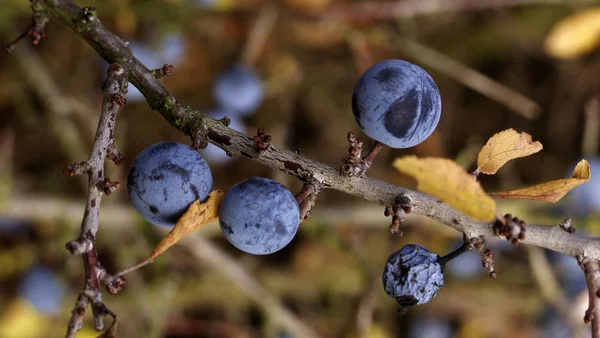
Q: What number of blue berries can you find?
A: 4